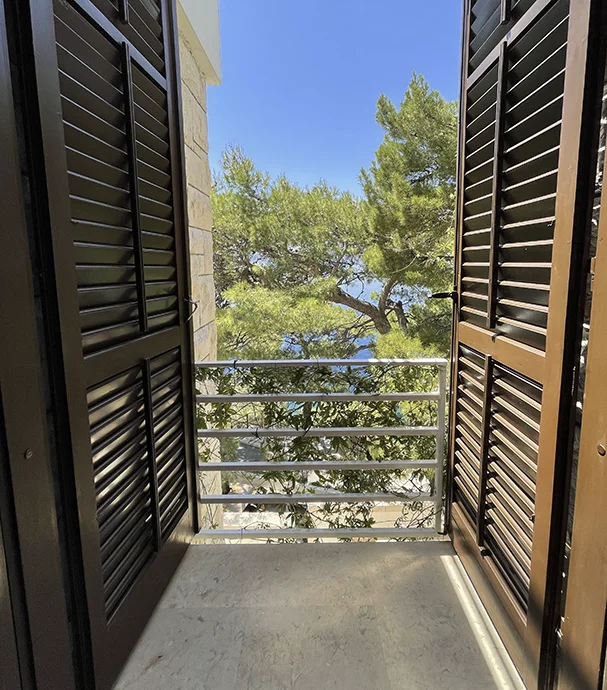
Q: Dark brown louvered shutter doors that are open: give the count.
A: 2